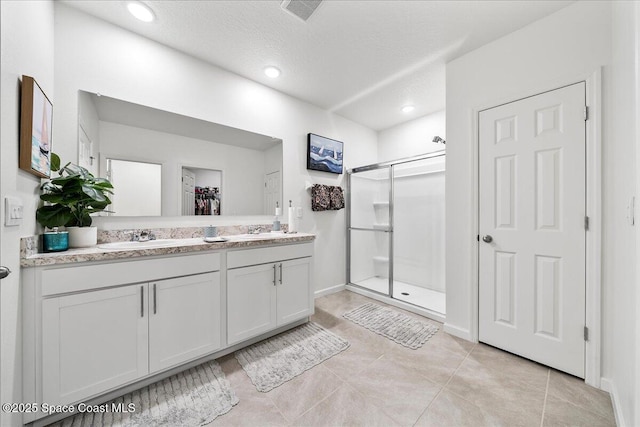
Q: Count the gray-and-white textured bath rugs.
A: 3